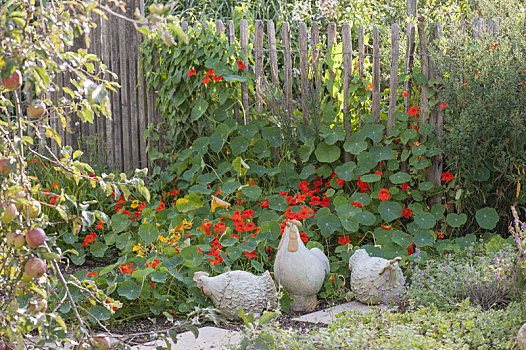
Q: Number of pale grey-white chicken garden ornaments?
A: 3